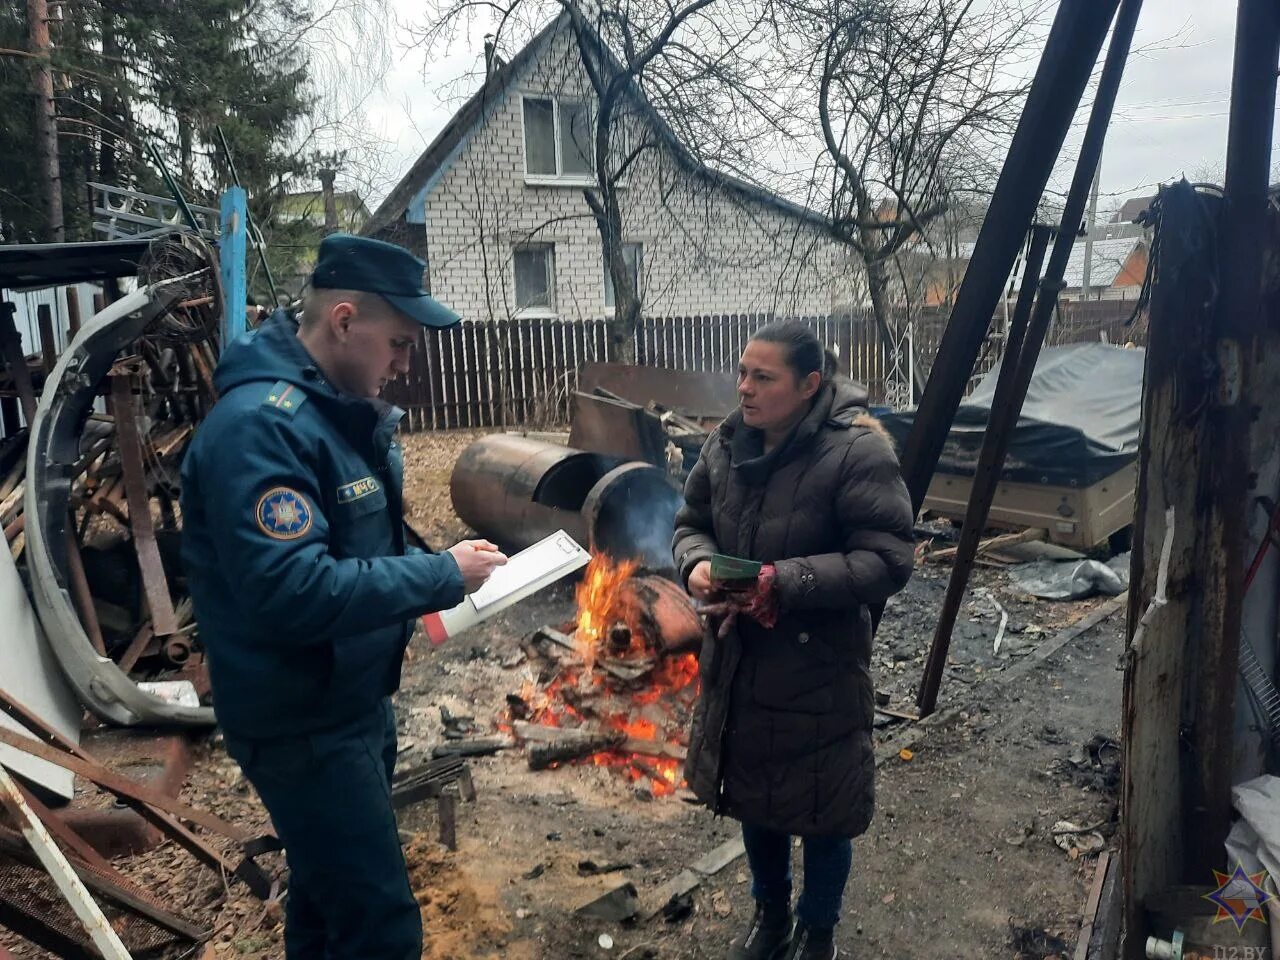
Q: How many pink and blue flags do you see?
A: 0